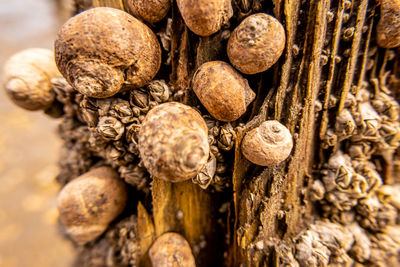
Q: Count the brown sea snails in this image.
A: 11